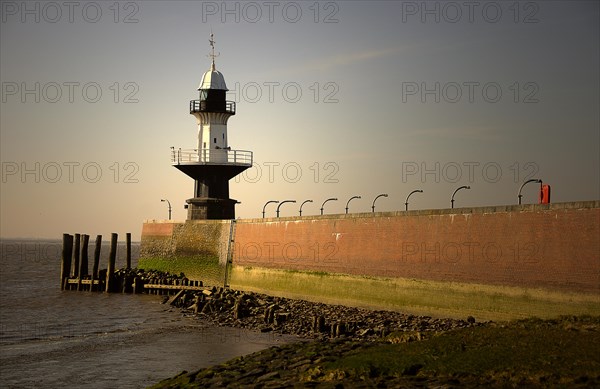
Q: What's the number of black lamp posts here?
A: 10